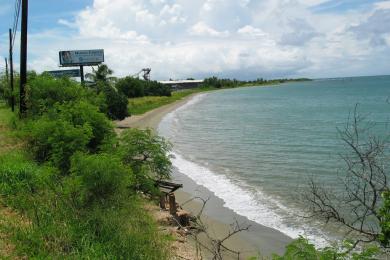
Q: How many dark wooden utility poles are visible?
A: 3